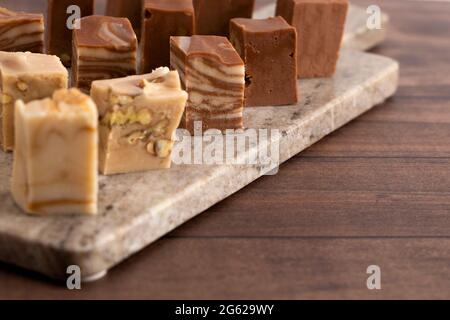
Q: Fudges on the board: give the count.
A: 12